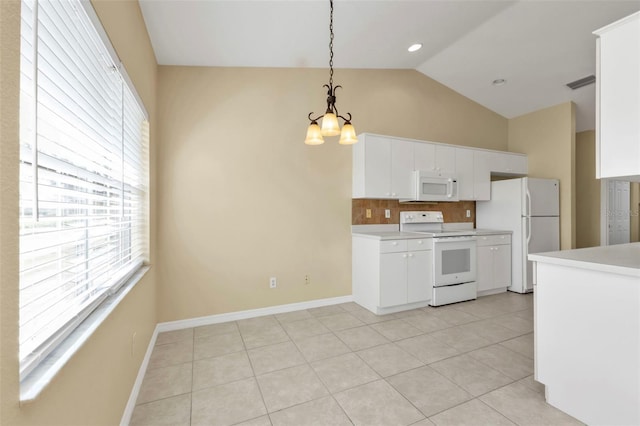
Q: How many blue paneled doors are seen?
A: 0